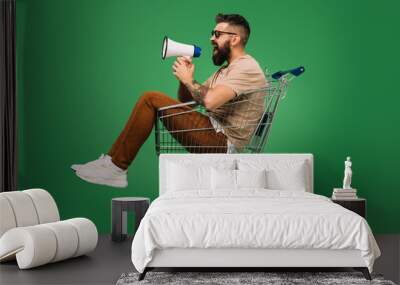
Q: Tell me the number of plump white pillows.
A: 4